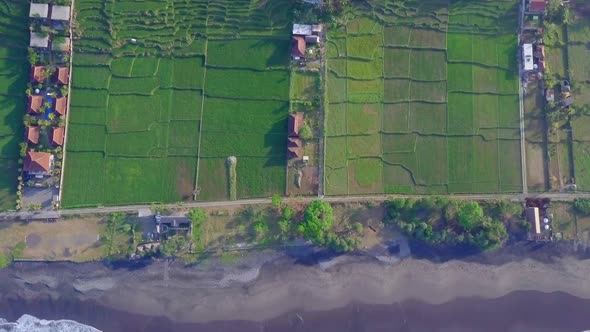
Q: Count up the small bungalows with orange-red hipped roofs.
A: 6